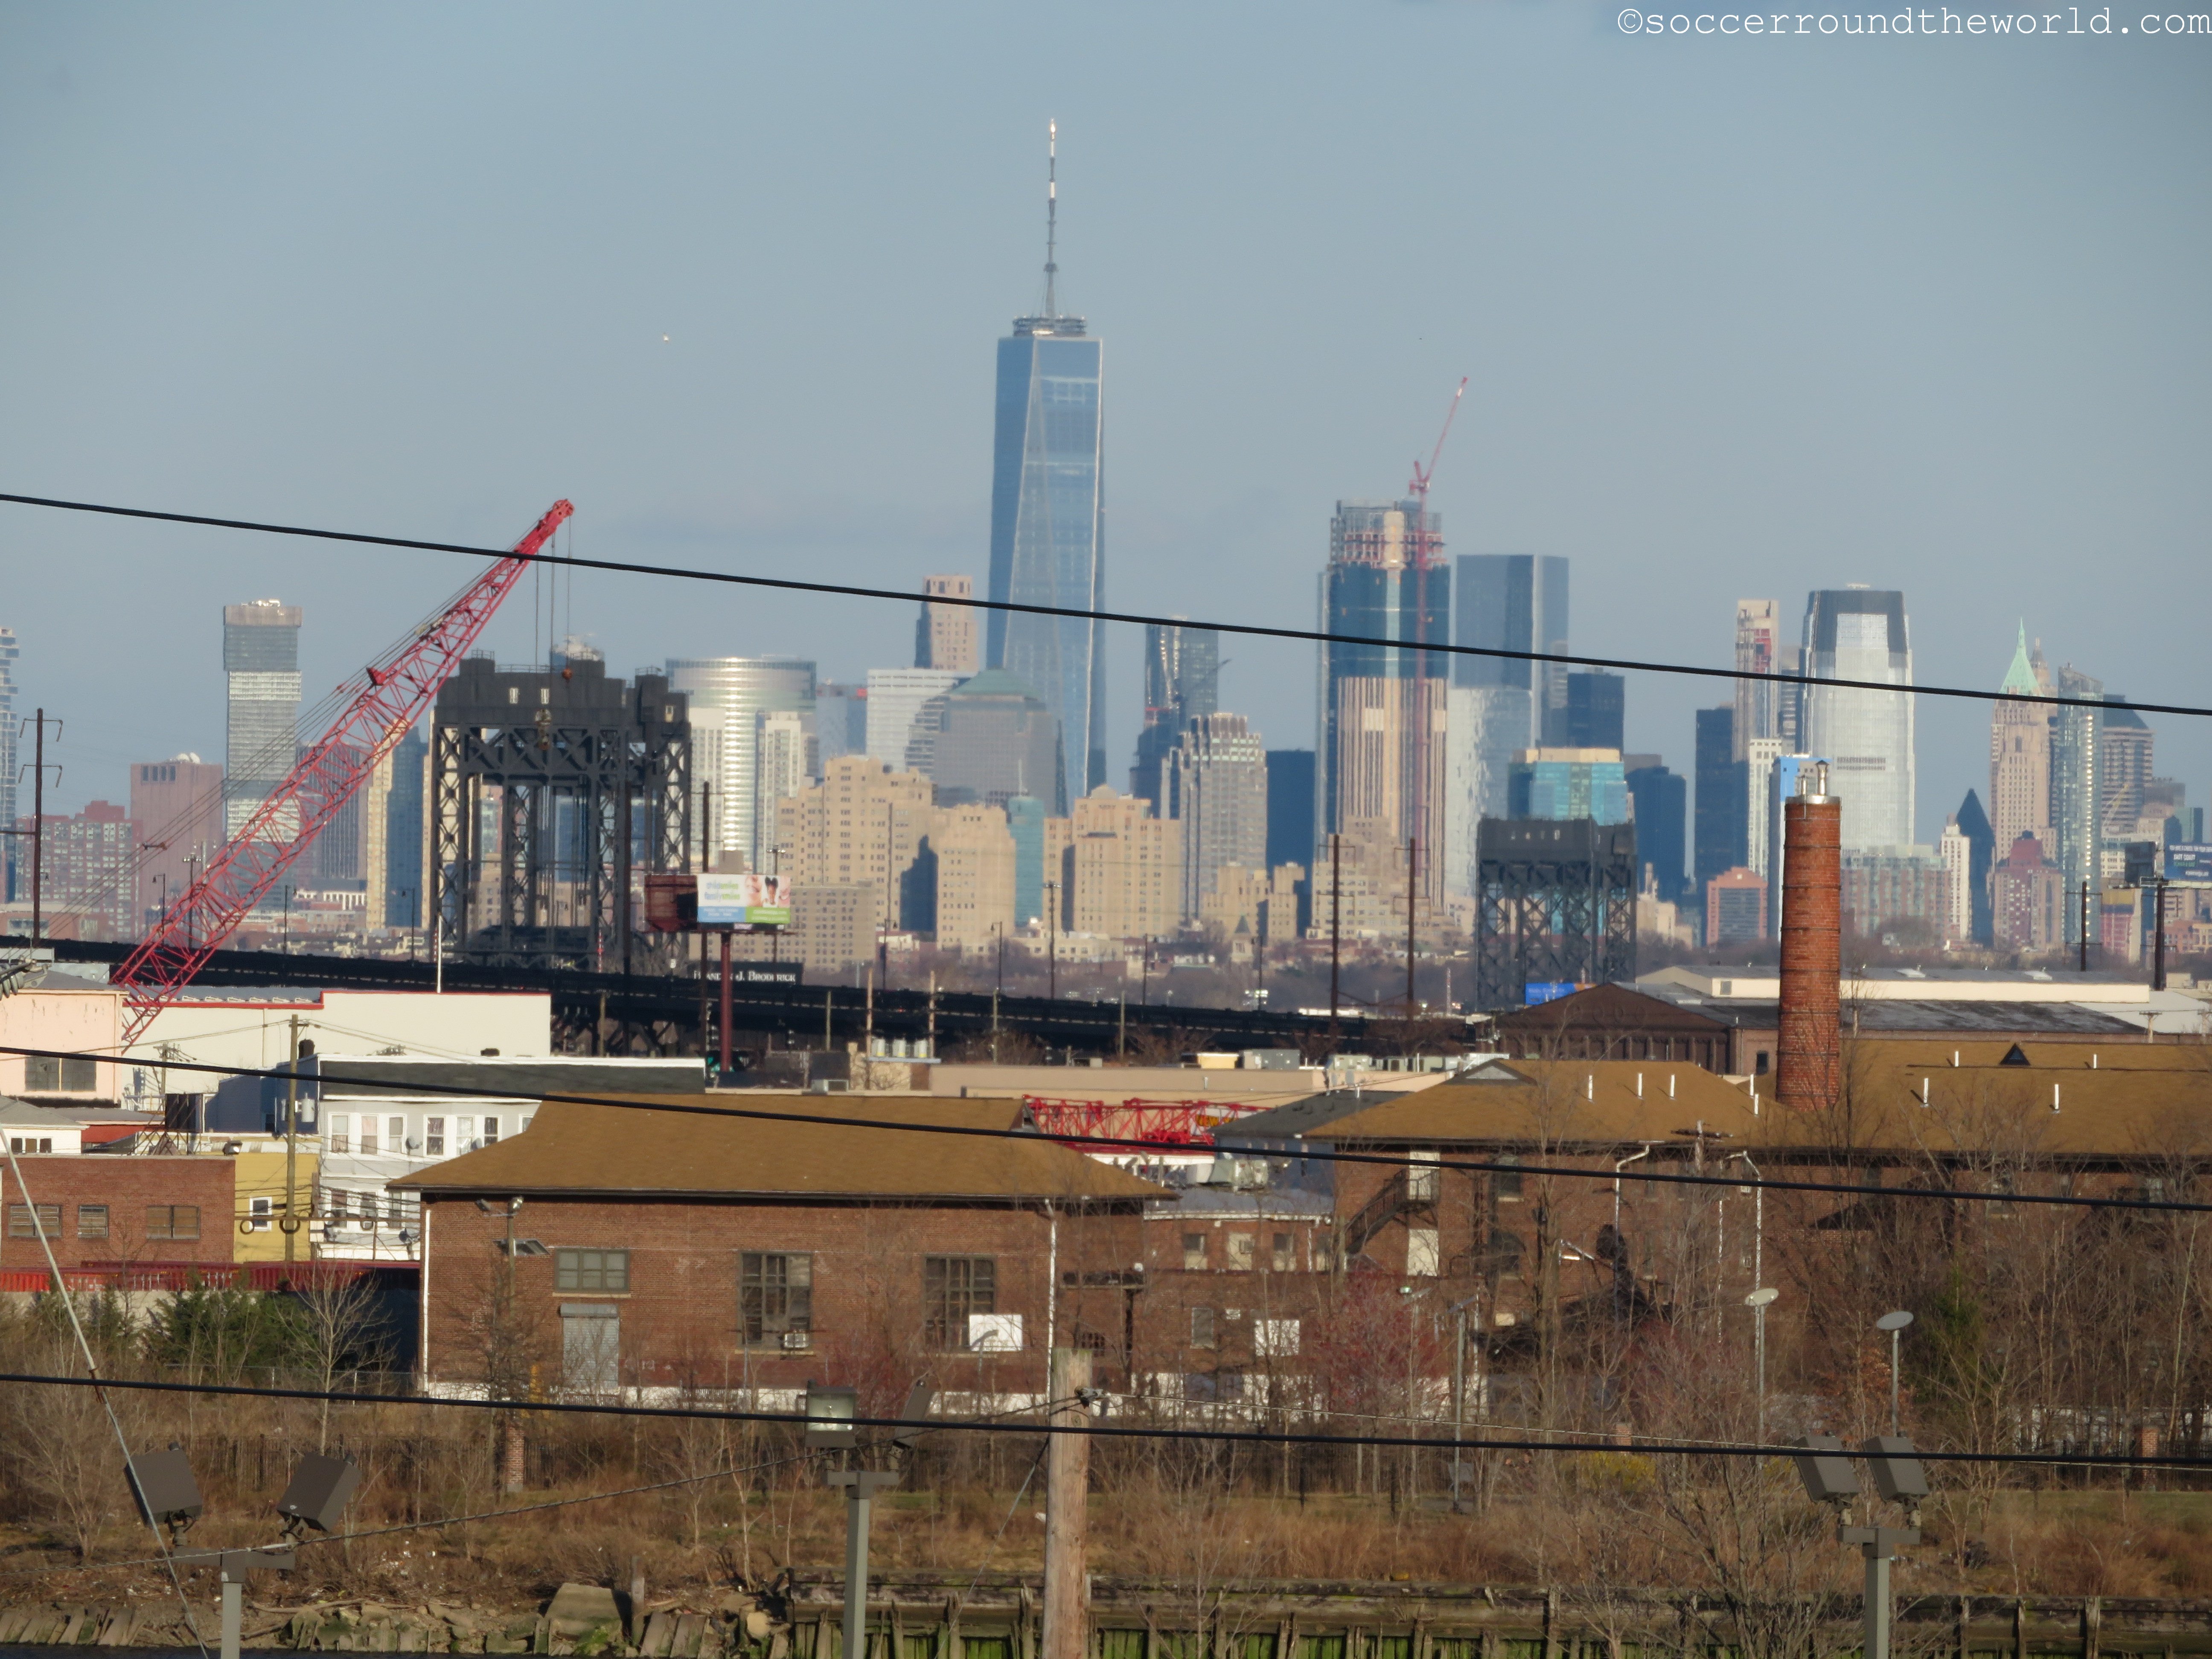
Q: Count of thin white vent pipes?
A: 9